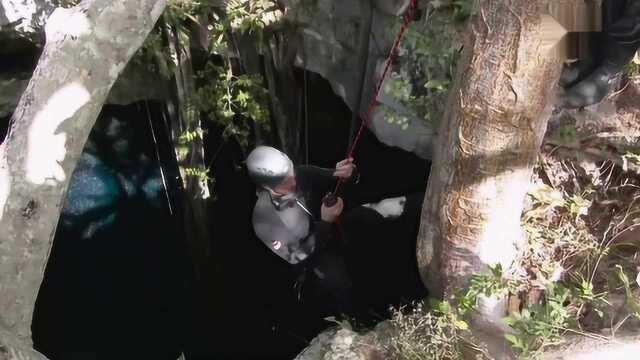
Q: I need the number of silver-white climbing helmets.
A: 1